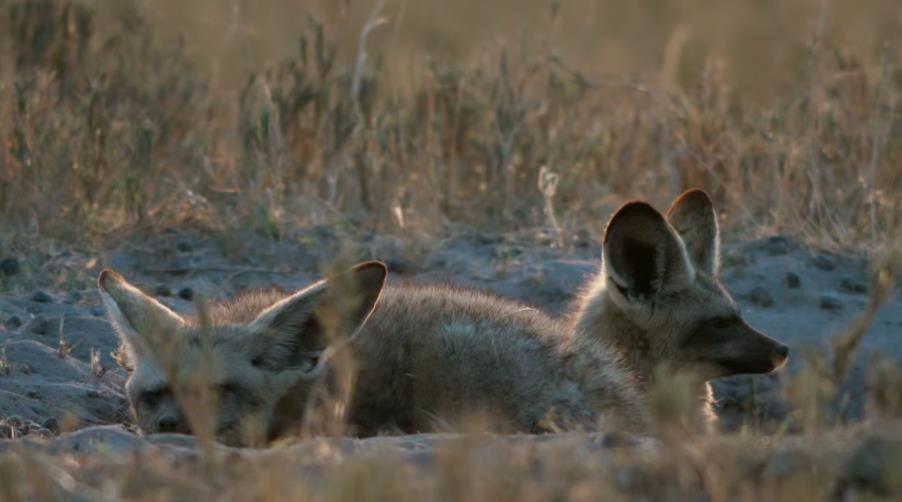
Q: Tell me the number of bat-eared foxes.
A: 2